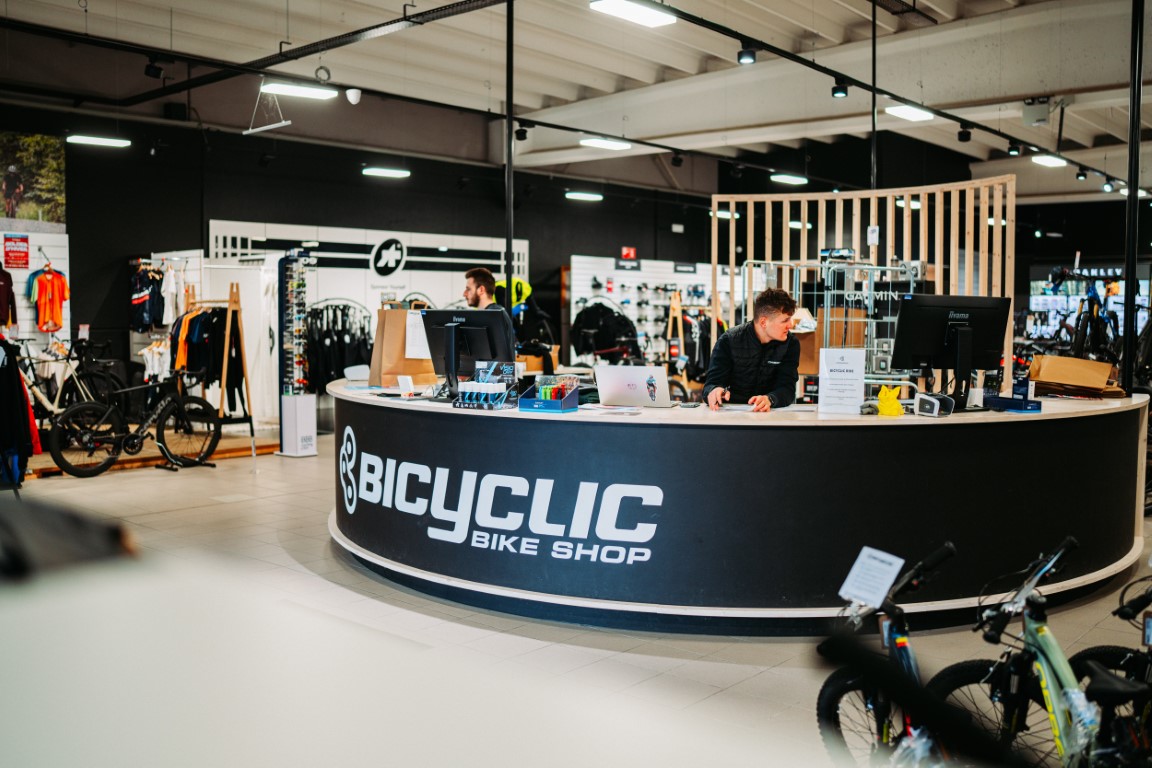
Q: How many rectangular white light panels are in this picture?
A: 14